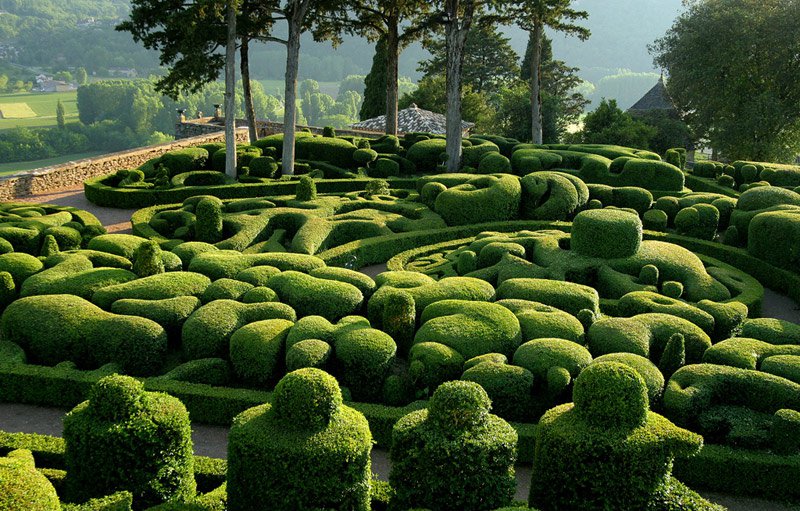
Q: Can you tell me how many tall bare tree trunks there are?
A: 6